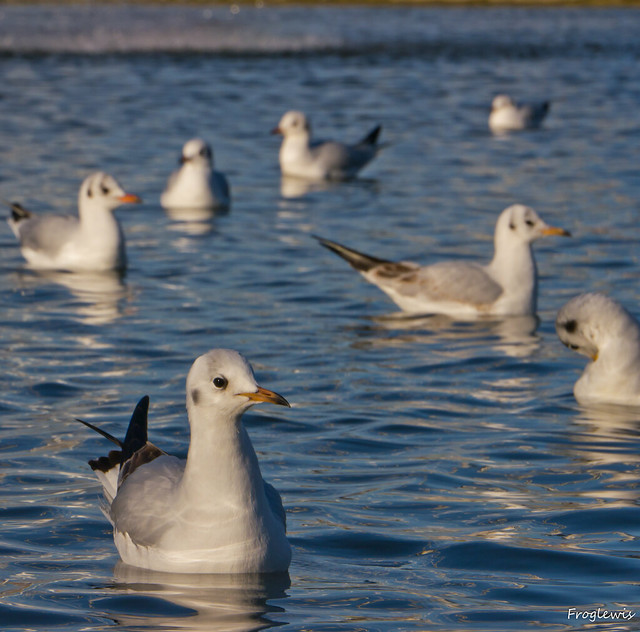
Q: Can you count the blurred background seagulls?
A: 6